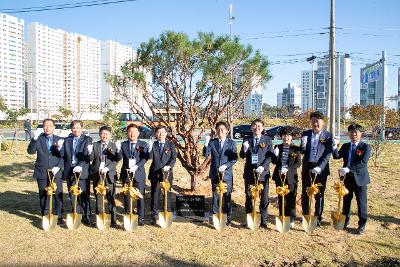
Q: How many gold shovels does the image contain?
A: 10